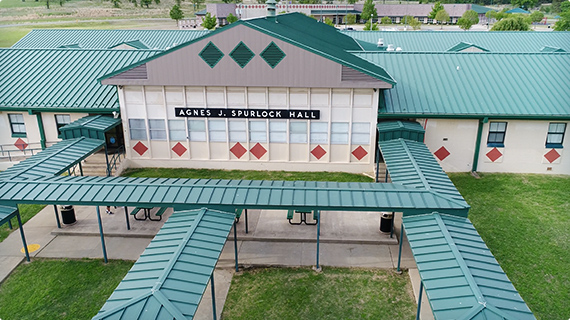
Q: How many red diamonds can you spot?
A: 10